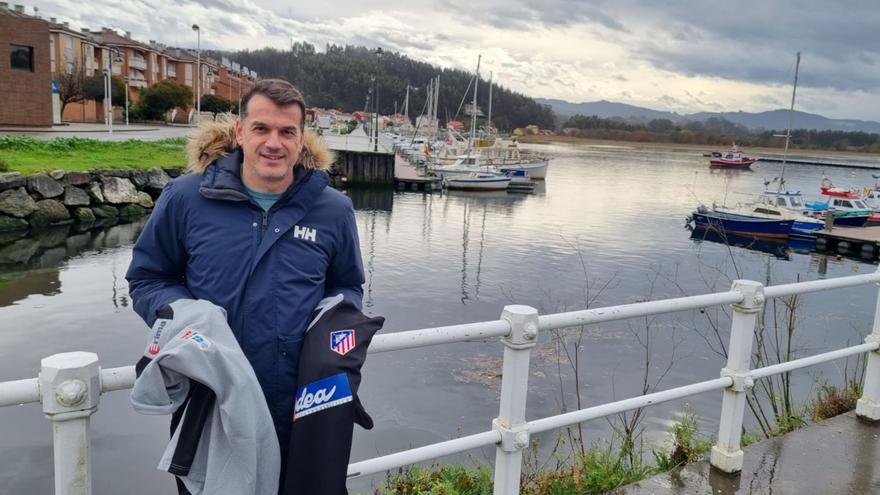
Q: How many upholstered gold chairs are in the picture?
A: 0